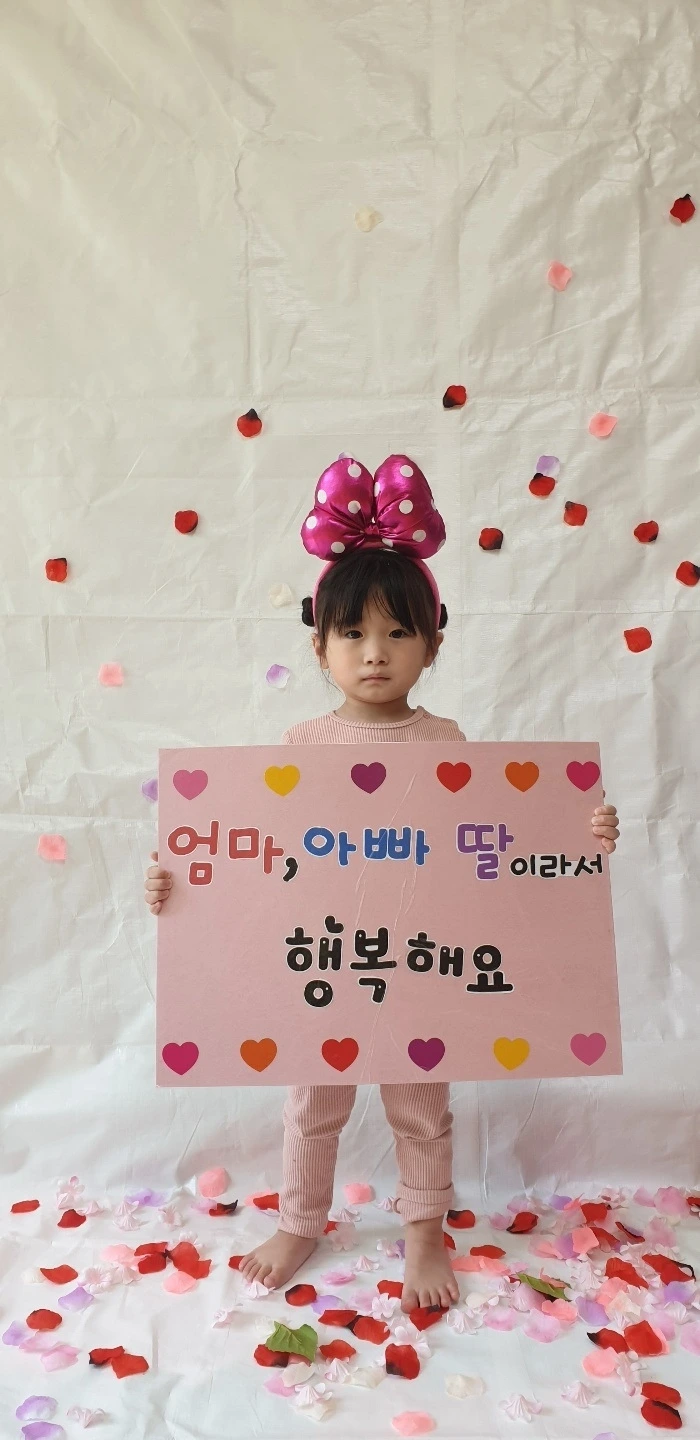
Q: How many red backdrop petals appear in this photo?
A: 11